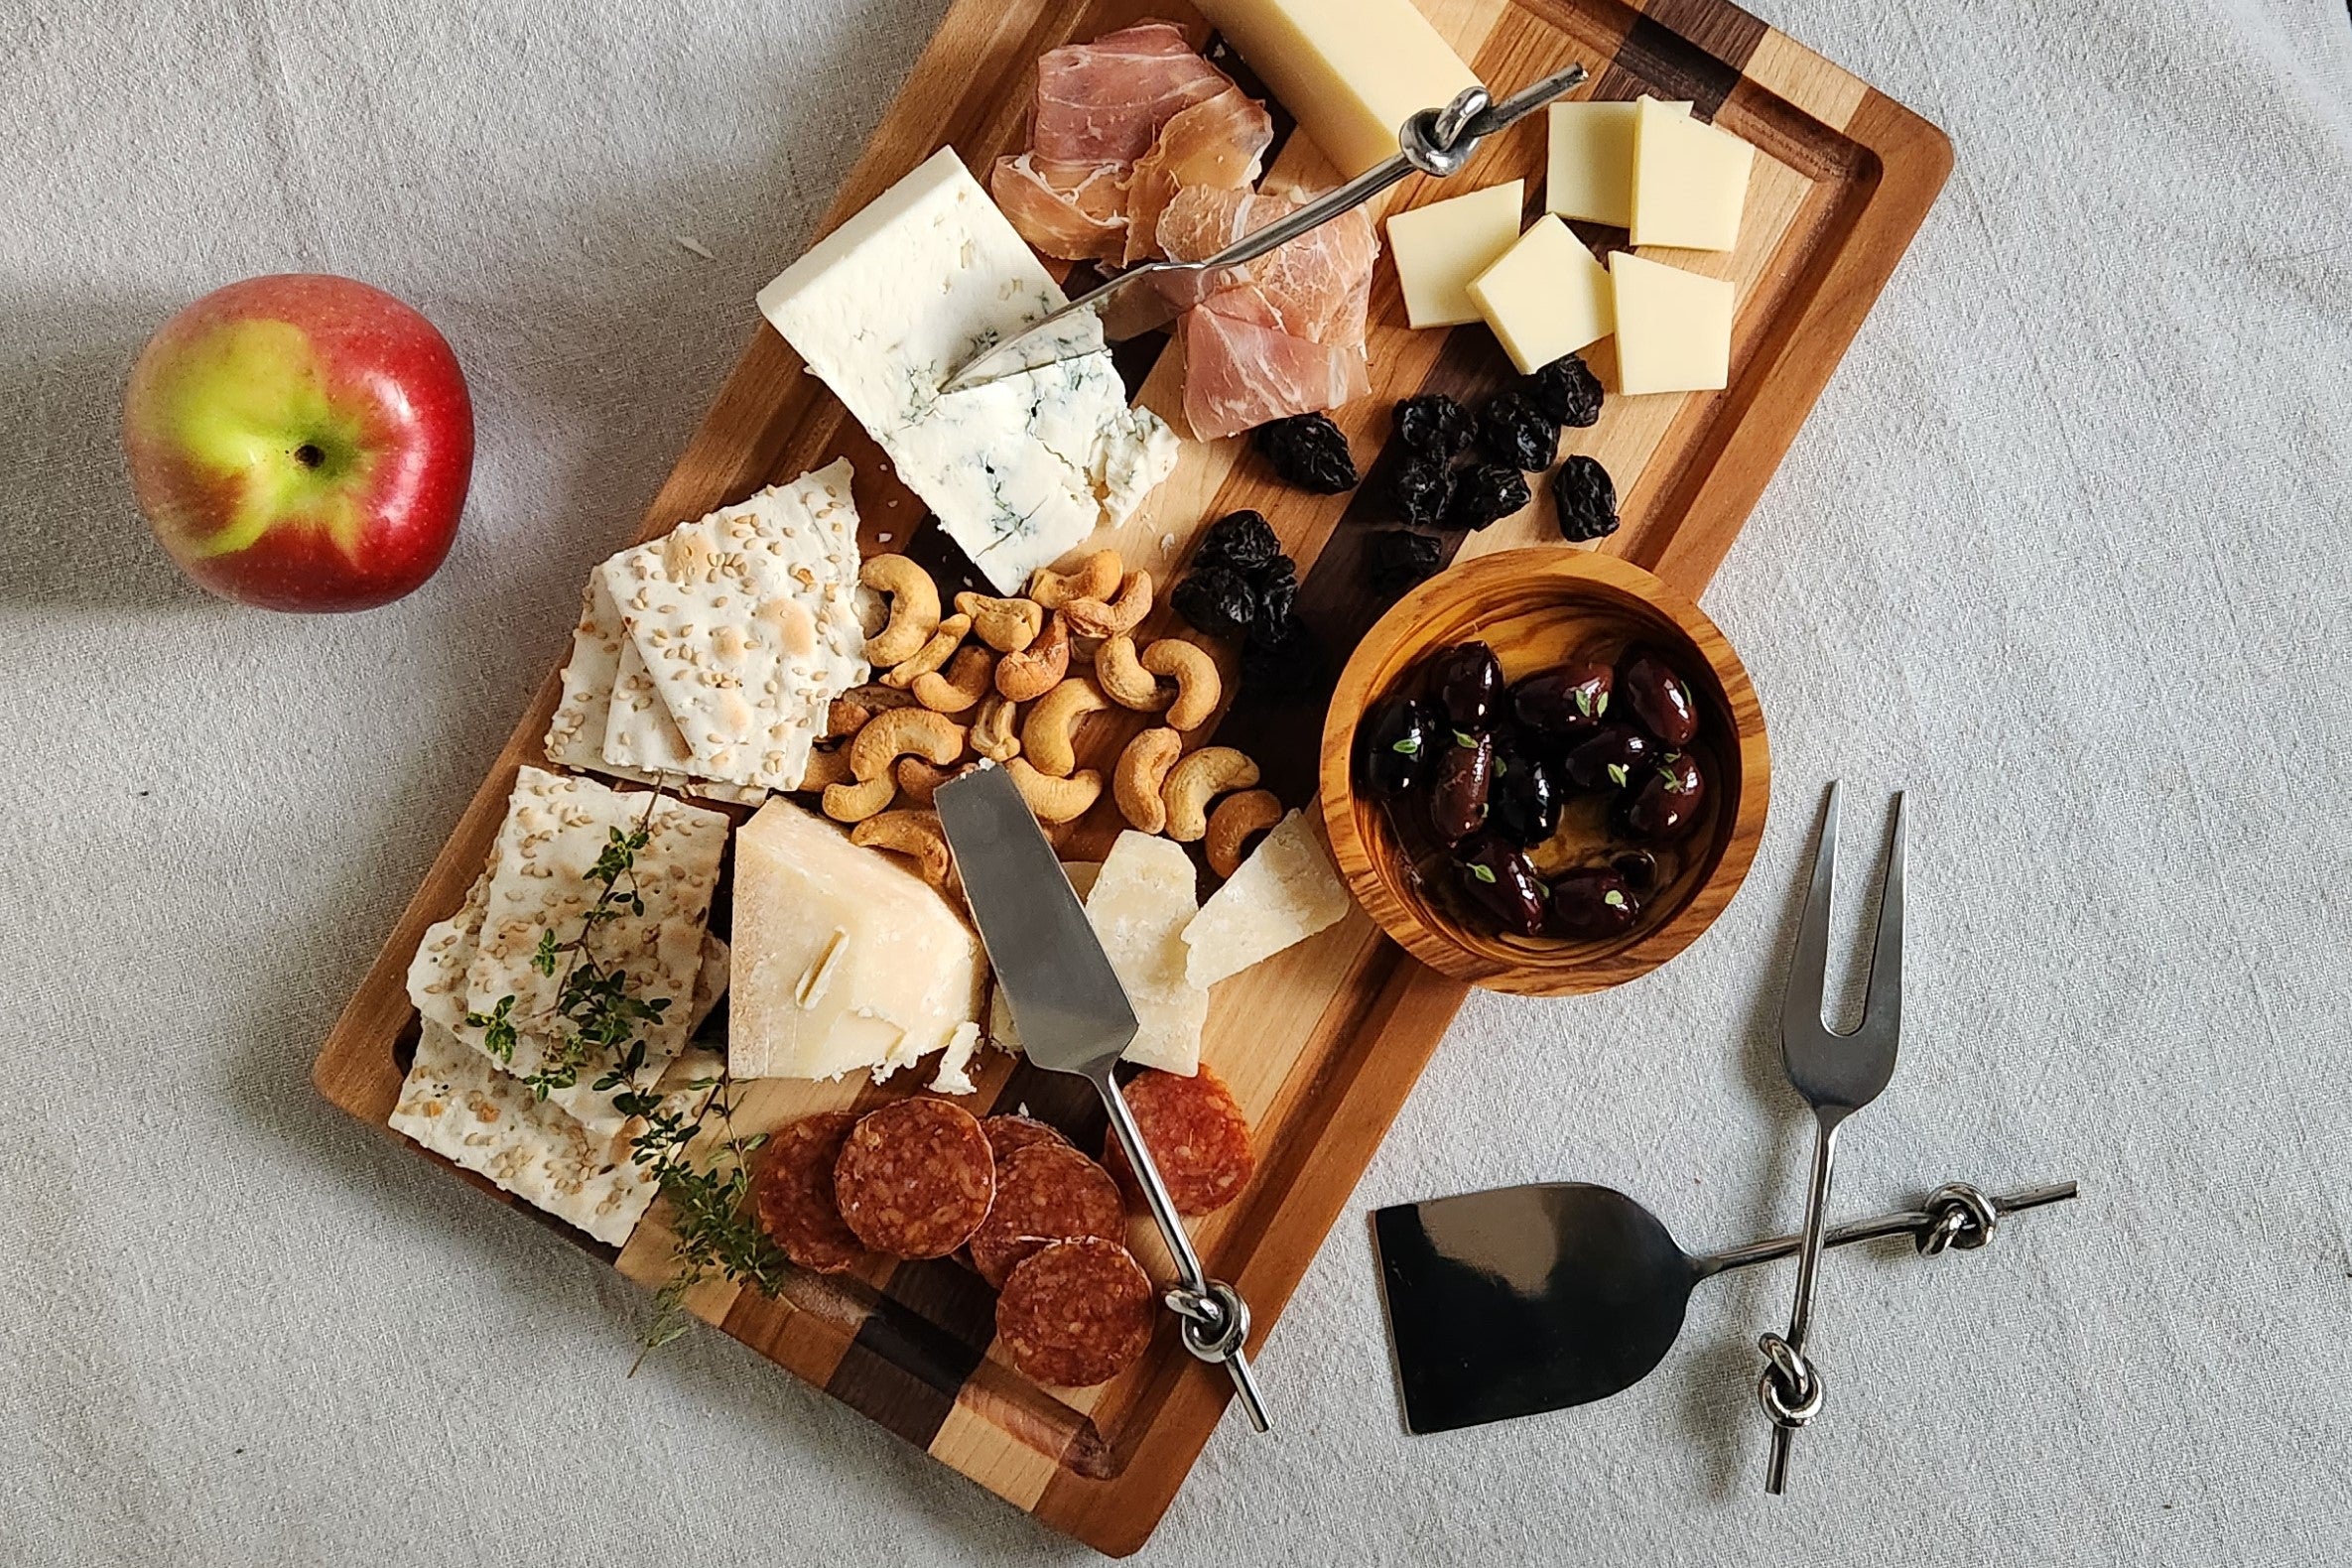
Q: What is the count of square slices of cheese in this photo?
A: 5